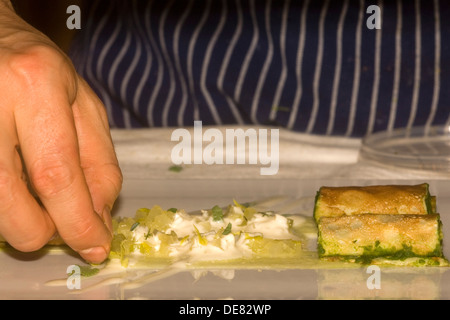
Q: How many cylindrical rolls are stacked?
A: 2